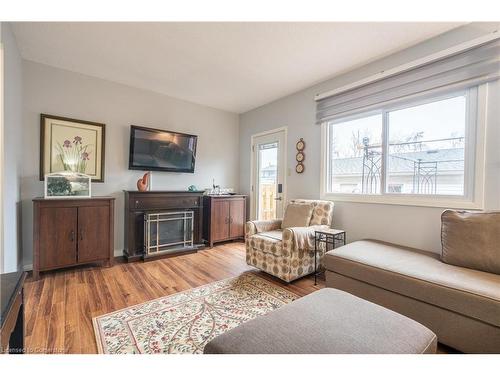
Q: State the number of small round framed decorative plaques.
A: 3